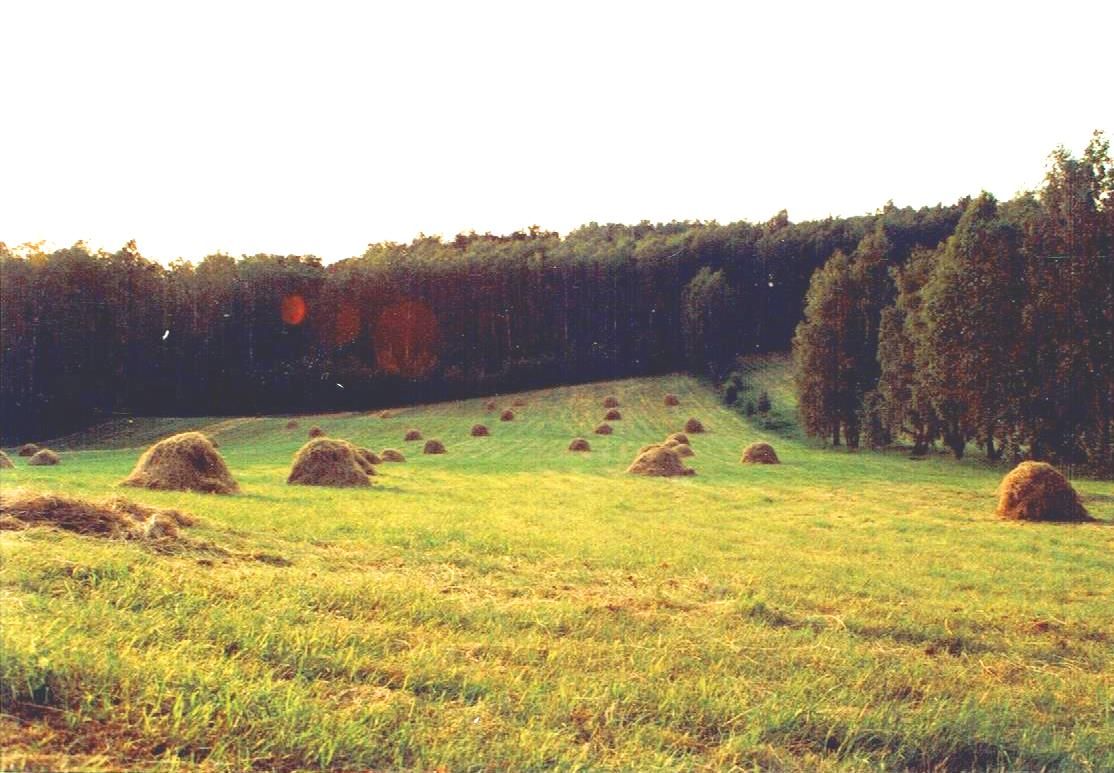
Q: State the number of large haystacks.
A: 3